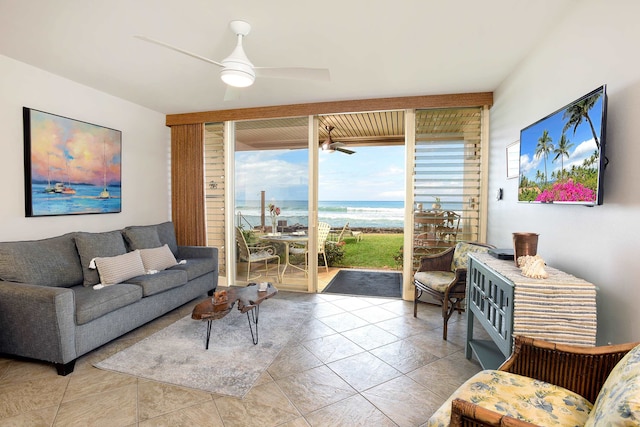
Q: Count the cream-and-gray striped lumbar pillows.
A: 2